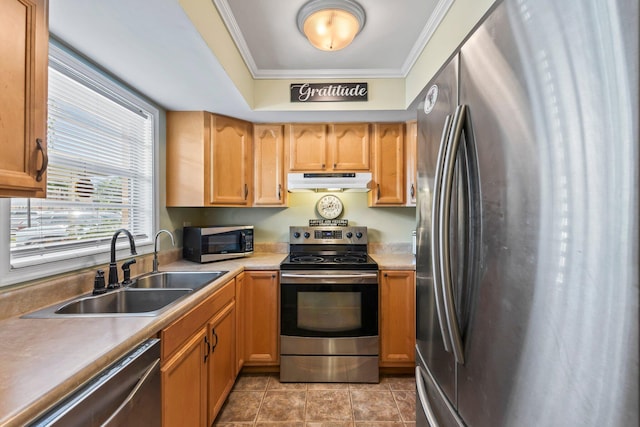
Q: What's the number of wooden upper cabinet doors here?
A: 7